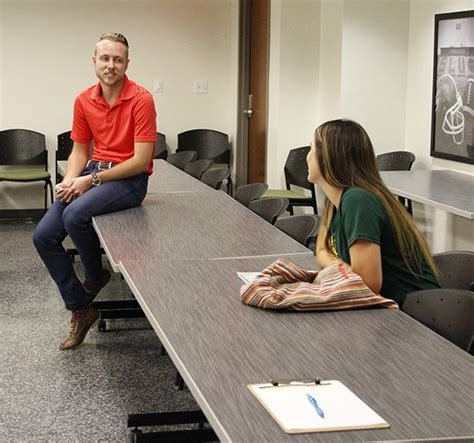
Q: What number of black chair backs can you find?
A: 14